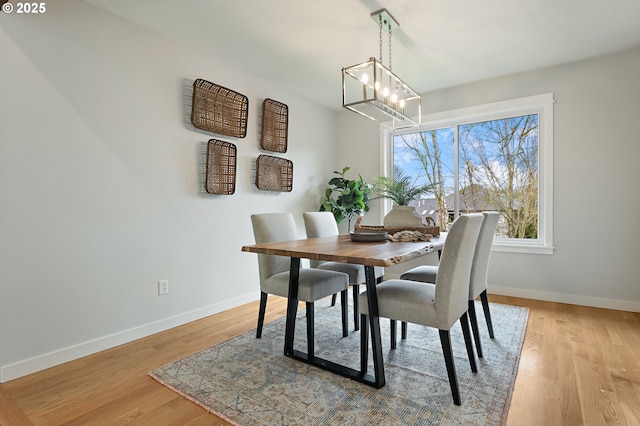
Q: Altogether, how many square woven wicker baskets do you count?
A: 4